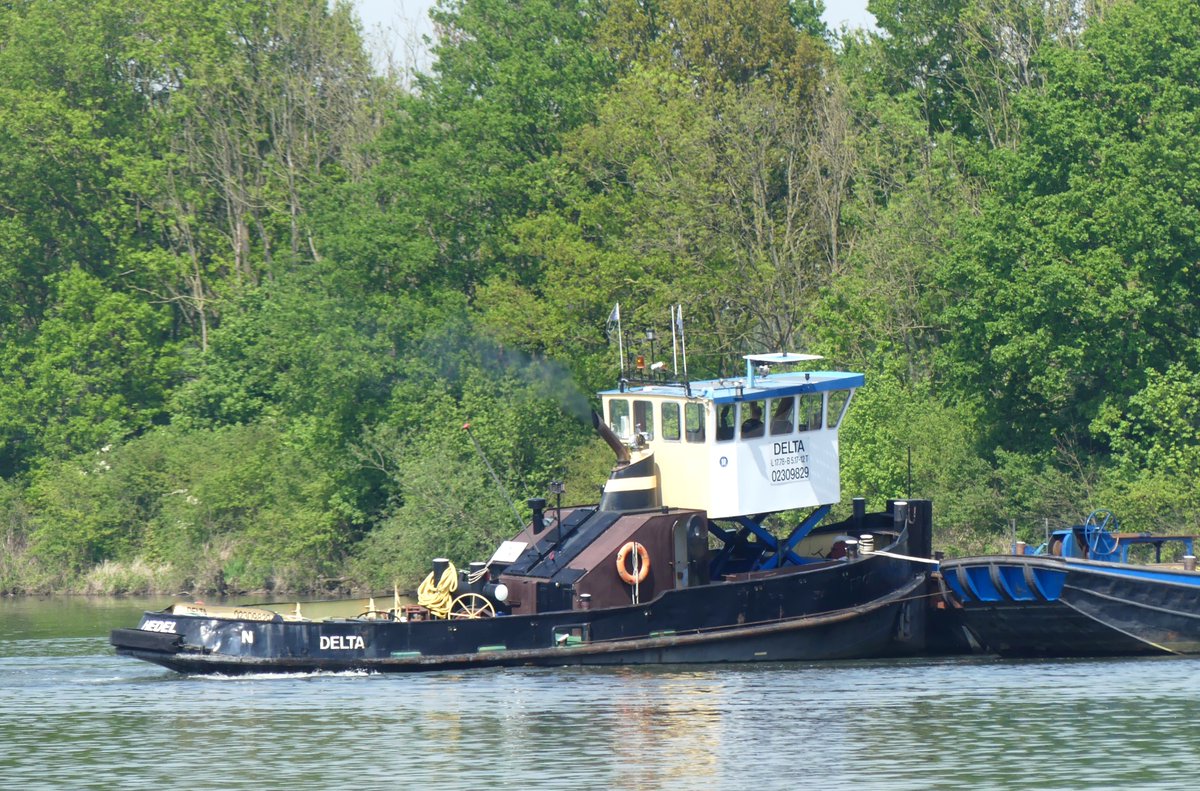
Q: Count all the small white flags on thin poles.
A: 2